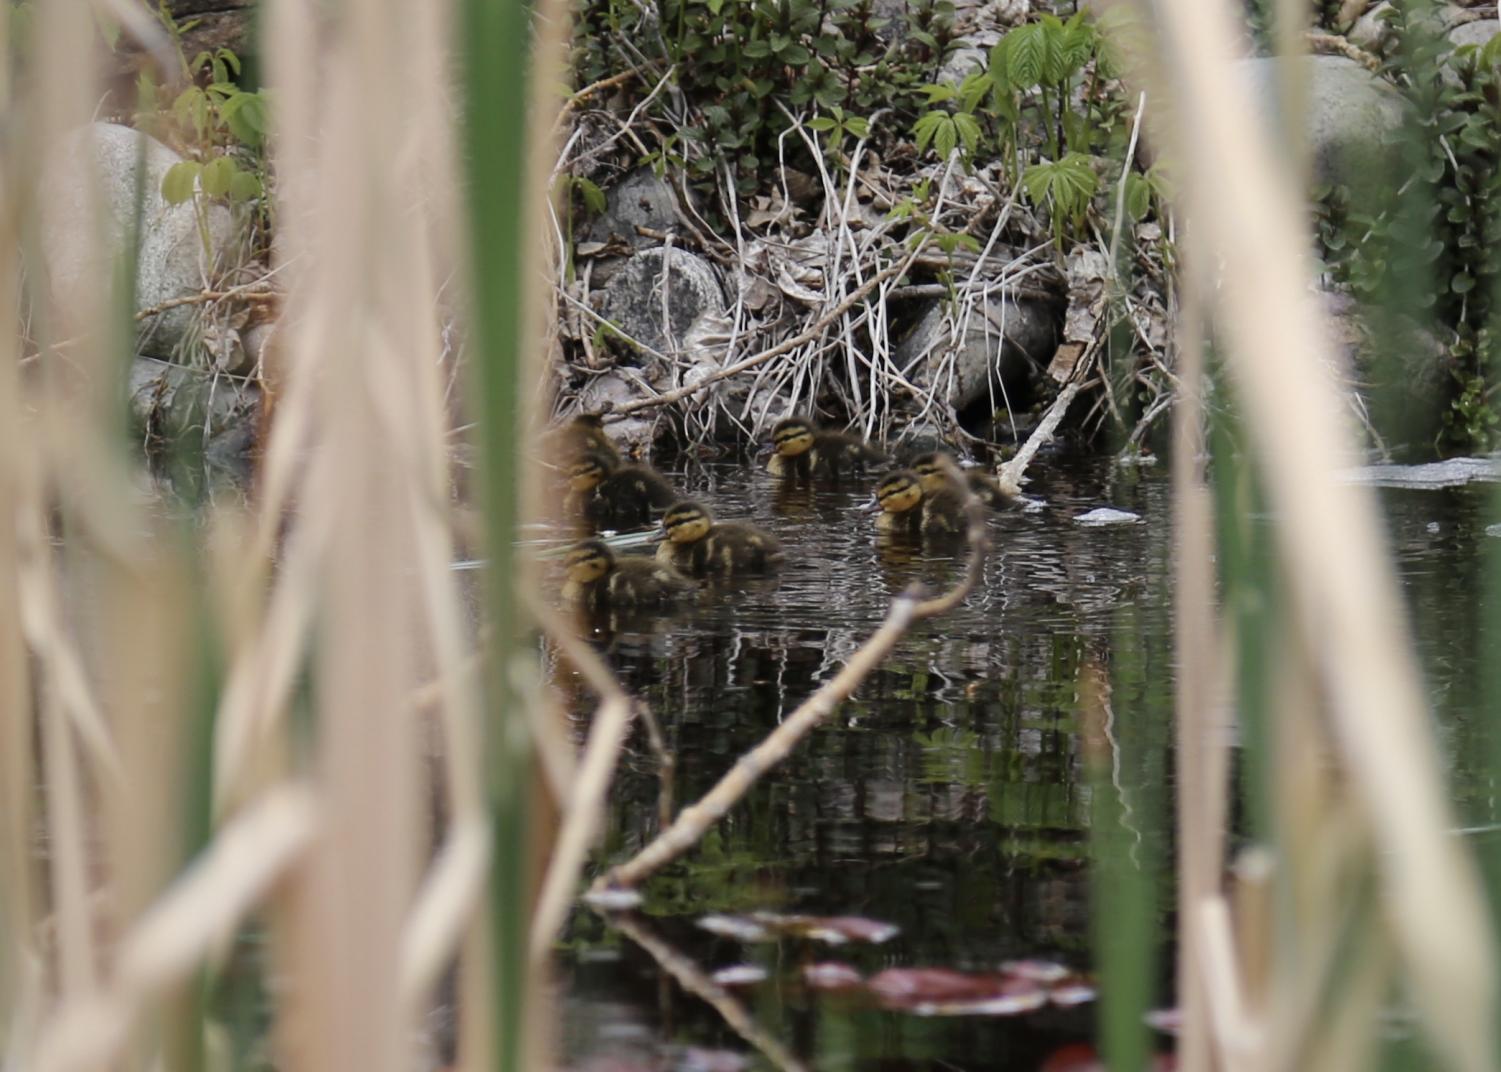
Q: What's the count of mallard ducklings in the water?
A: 7